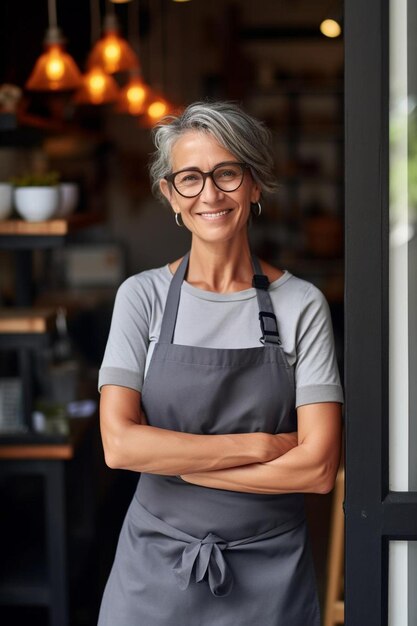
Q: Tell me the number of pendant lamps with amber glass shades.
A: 5